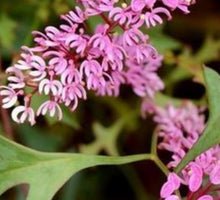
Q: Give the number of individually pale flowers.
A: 7